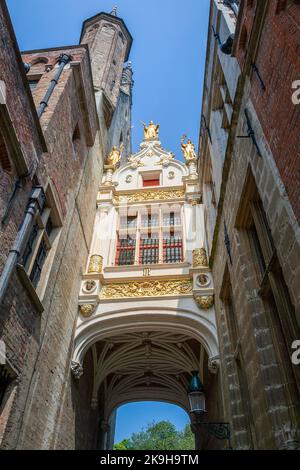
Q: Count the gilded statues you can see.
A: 3